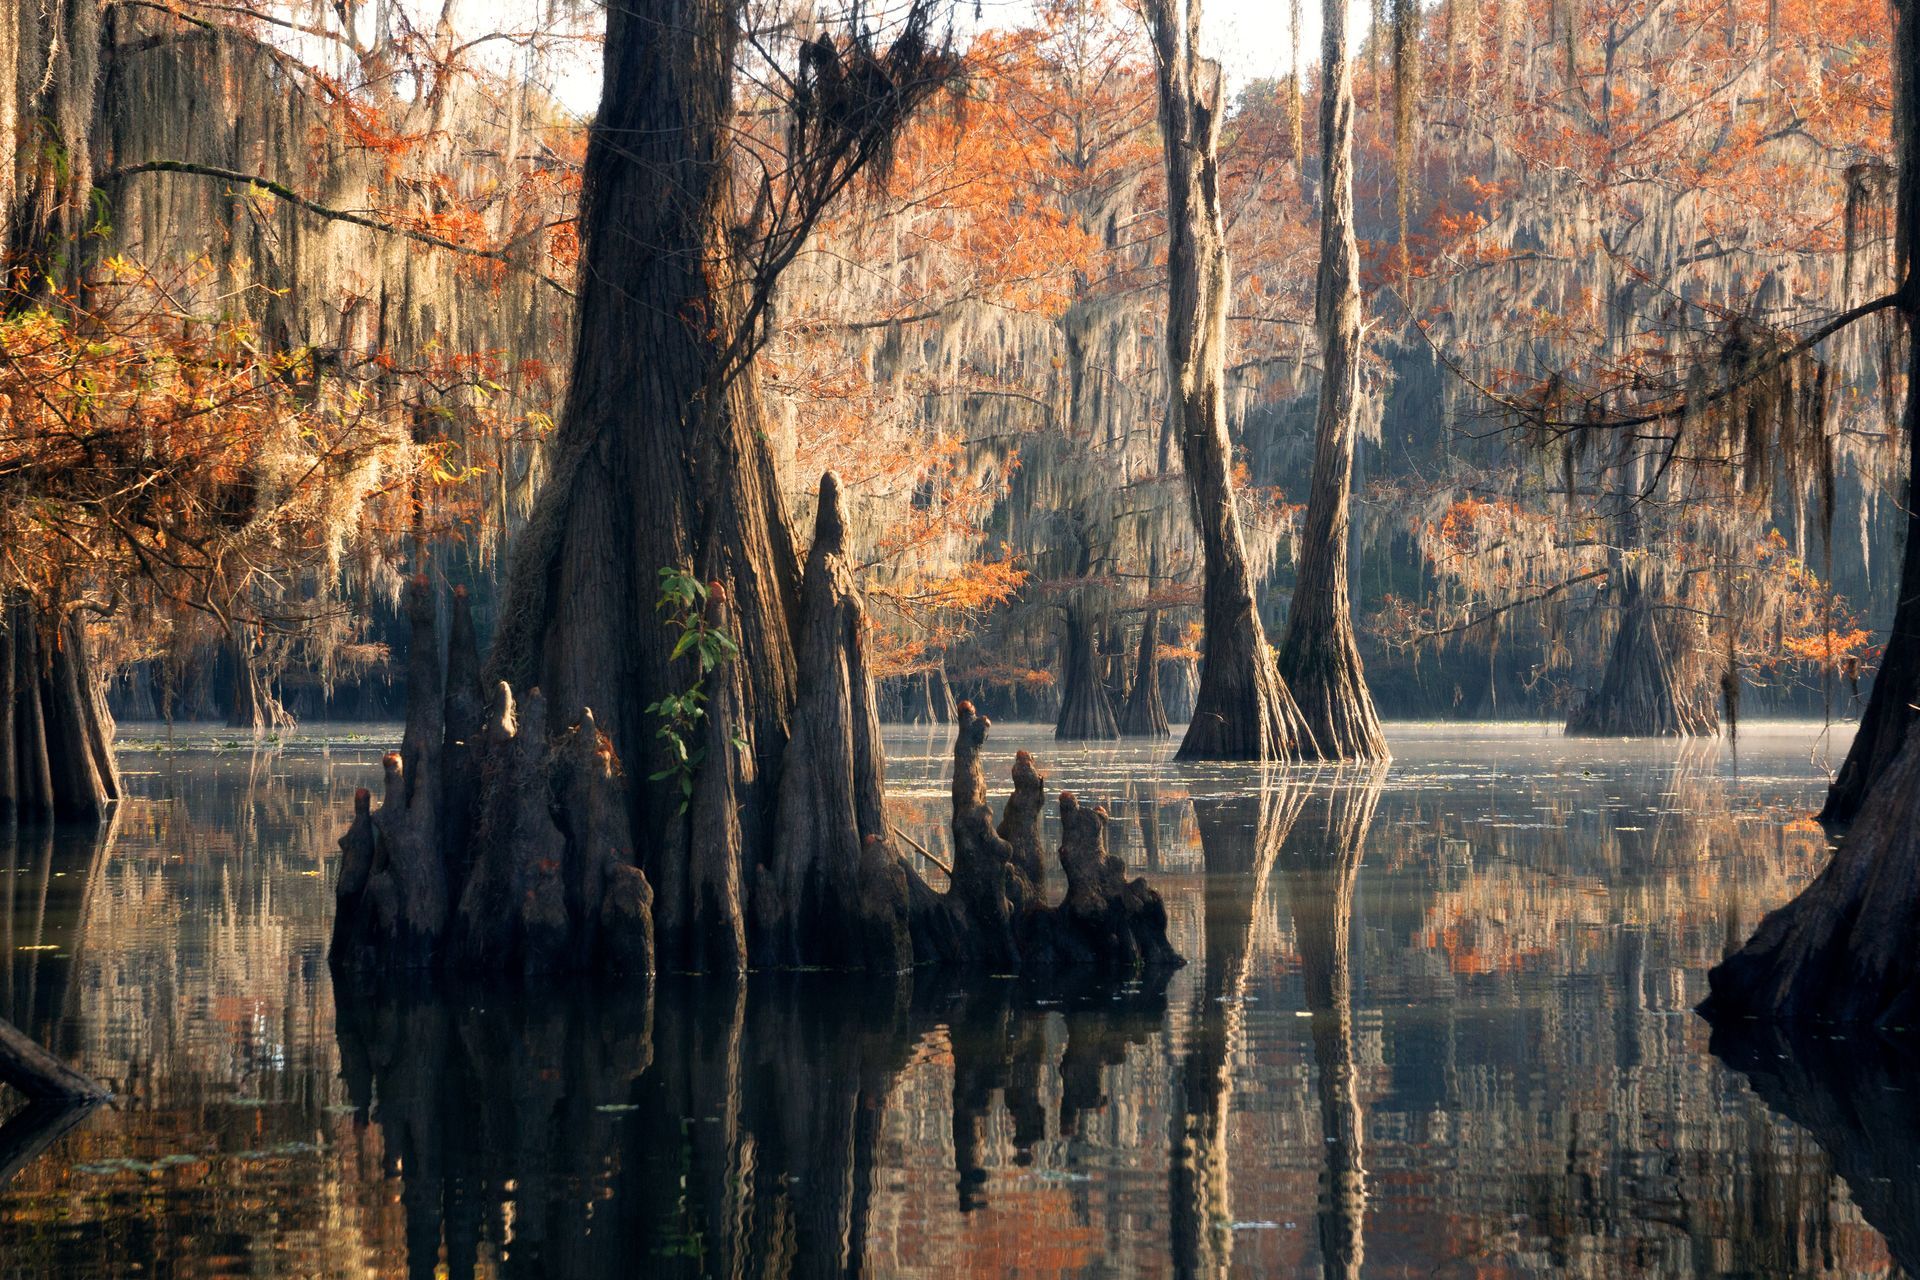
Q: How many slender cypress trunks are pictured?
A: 2